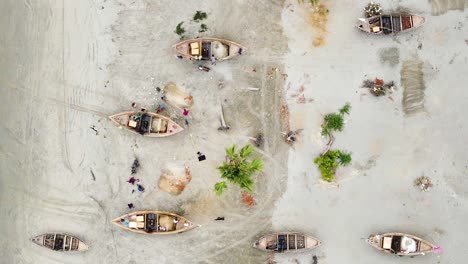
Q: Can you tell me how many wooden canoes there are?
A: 7